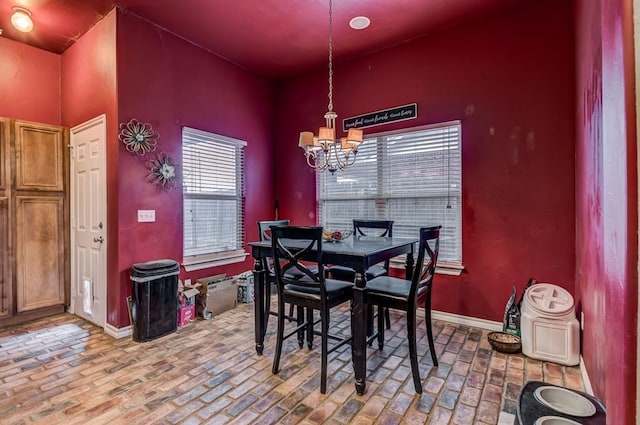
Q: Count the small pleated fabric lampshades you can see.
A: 5